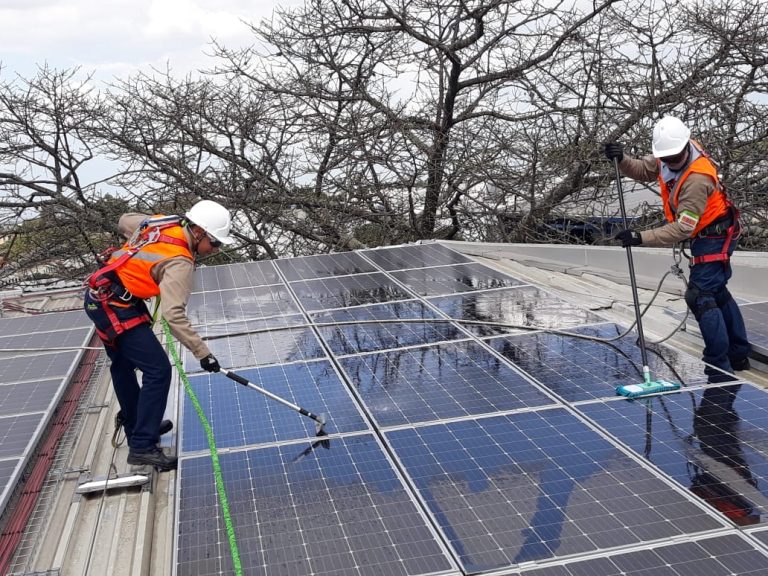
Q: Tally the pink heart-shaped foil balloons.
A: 0